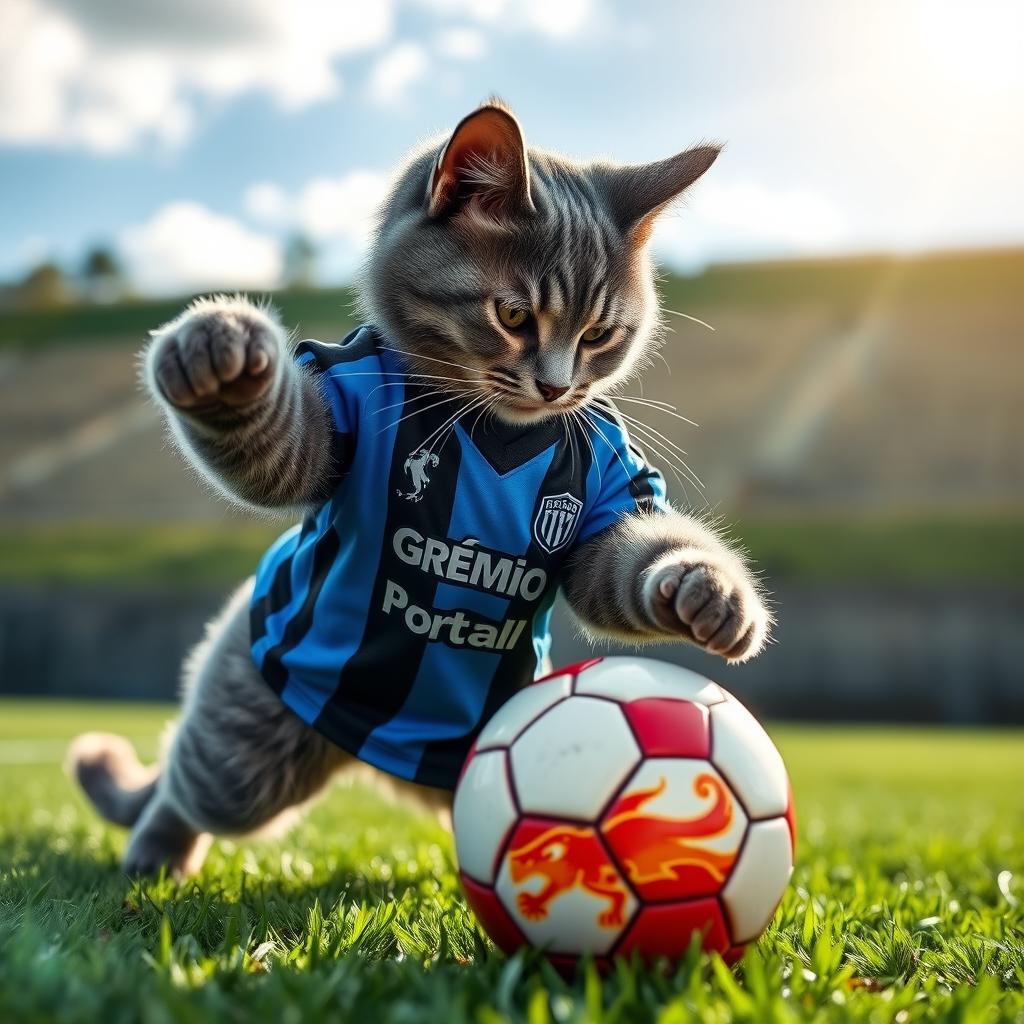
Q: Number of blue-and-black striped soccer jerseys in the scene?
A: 1